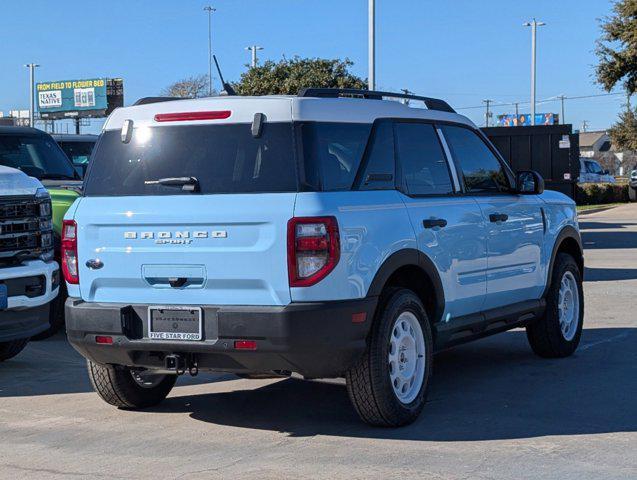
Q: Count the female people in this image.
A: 0